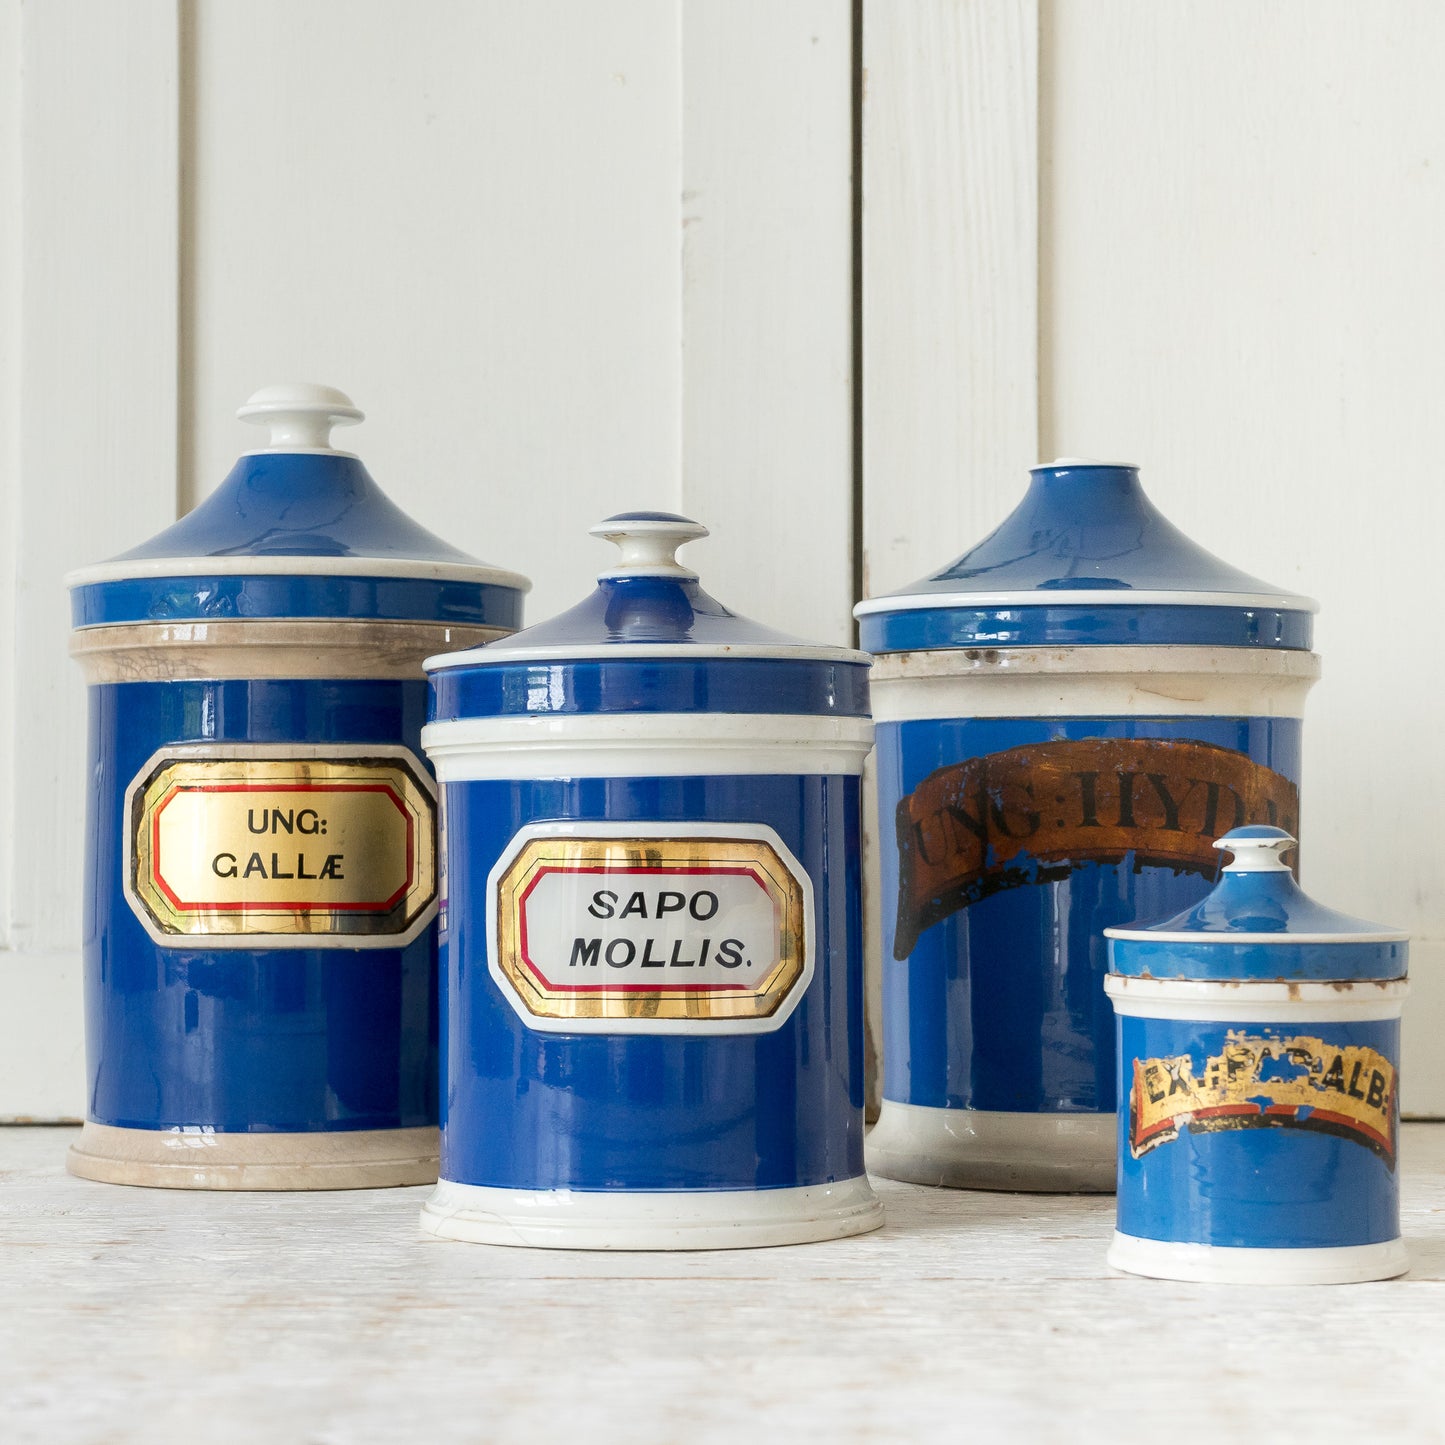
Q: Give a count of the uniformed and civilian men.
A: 0